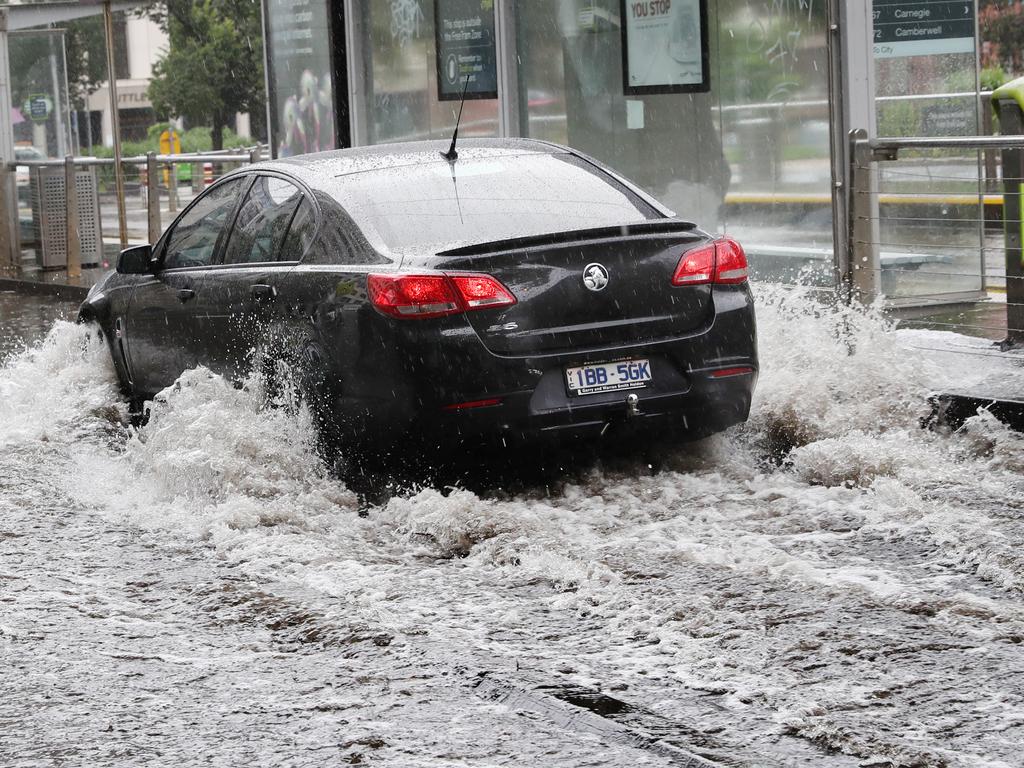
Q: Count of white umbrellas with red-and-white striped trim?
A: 0